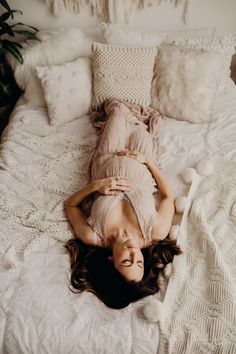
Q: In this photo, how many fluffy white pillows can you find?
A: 2